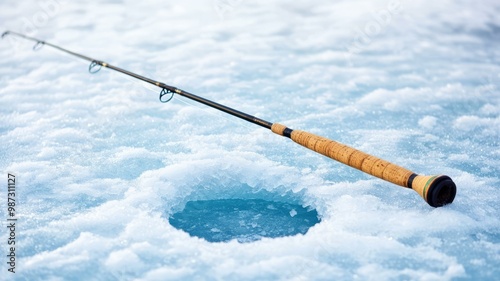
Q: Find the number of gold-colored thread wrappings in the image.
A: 3